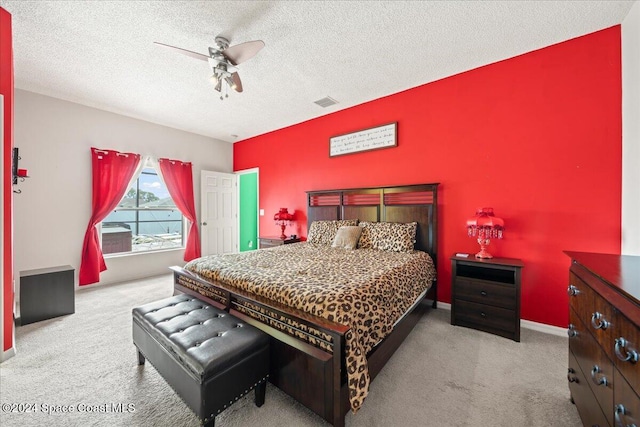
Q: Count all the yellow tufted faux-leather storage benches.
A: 0